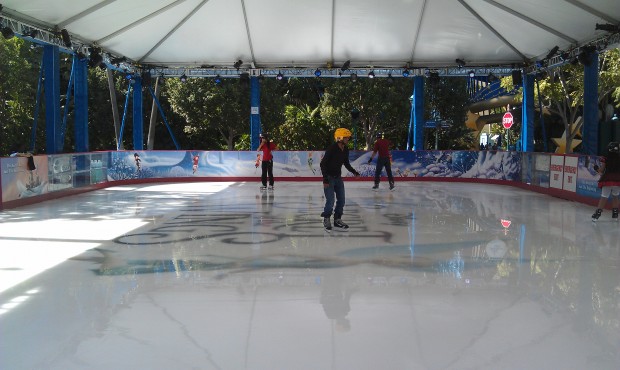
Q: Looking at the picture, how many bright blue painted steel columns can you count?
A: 7